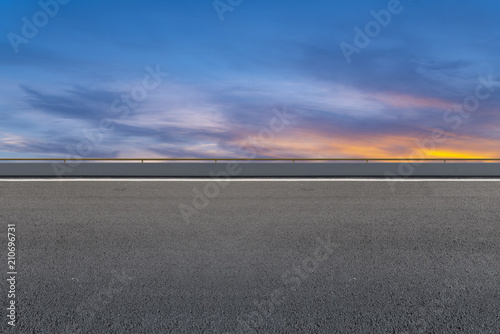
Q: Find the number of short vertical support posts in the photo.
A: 6